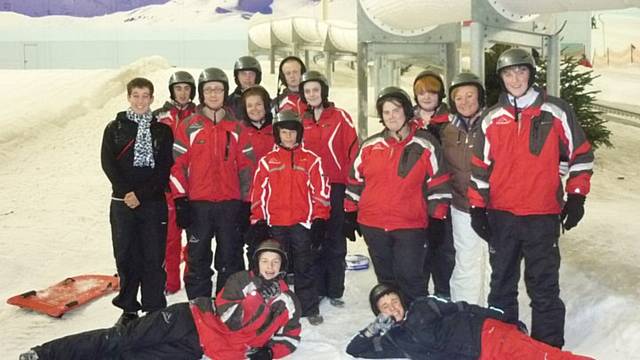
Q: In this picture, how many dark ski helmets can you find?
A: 13